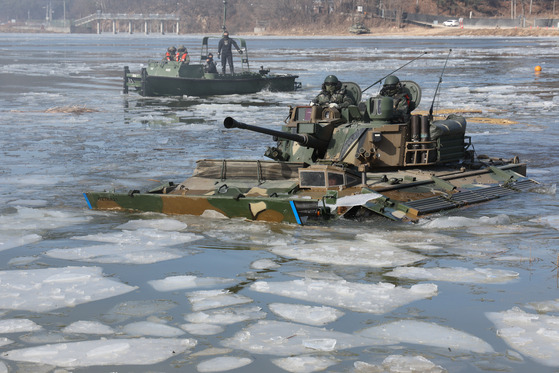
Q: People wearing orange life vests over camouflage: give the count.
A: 2